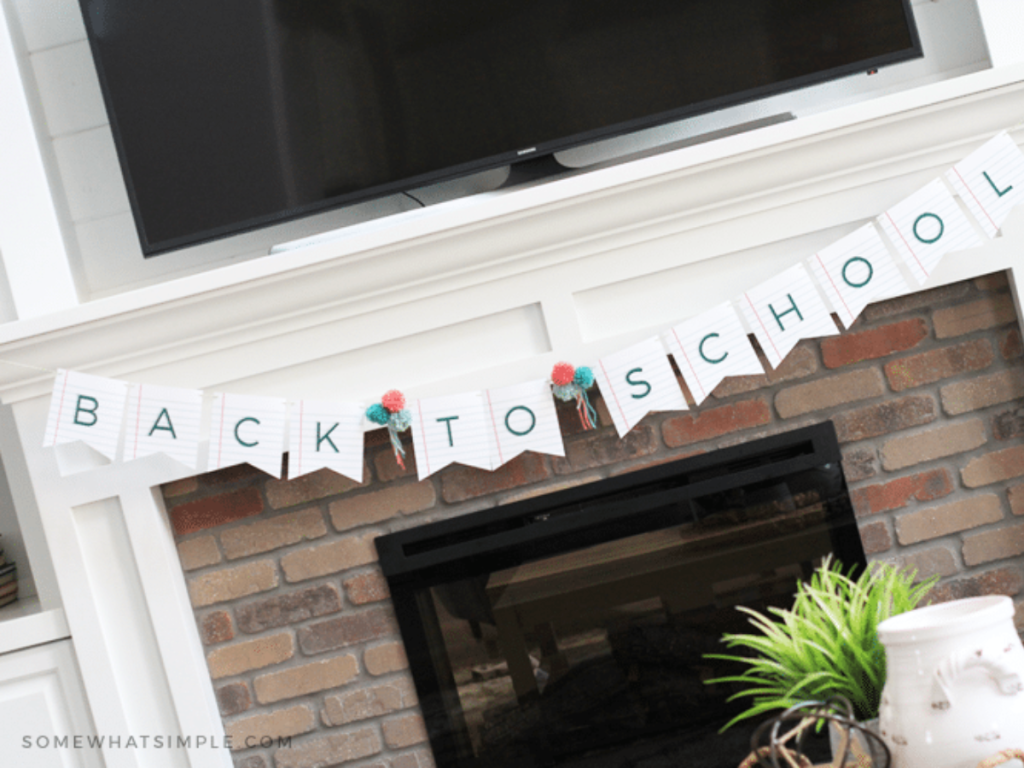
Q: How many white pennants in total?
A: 12